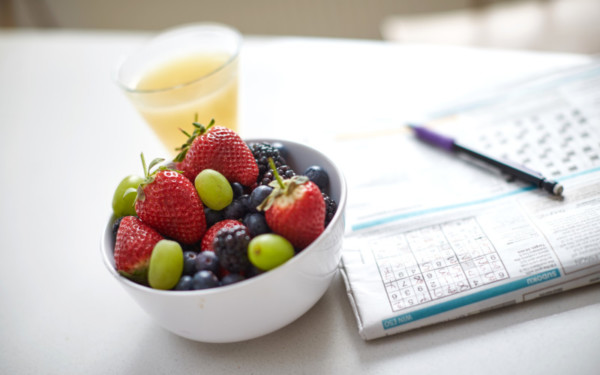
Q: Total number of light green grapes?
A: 4